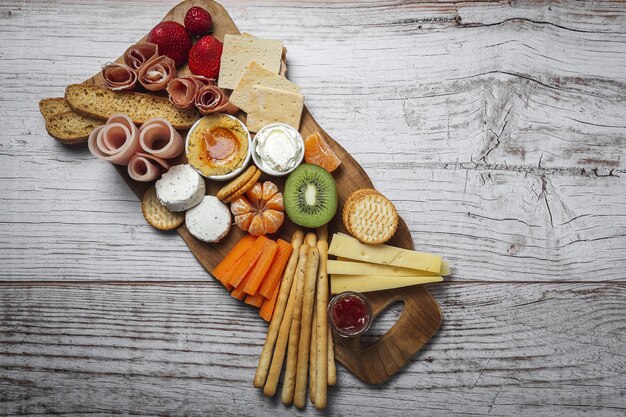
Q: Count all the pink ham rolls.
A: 3